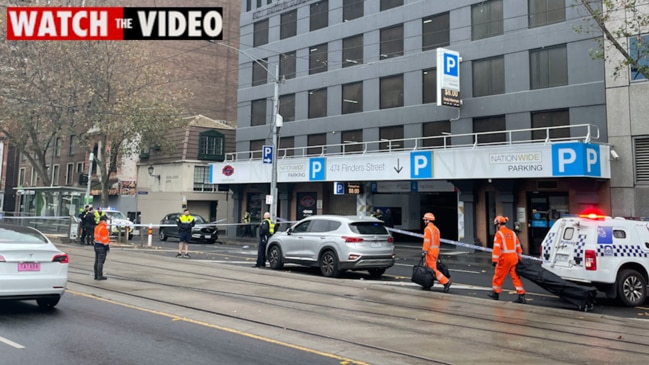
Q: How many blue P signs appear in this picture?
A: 7